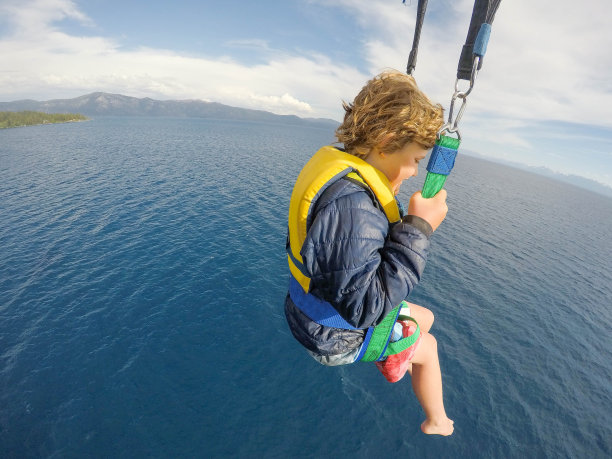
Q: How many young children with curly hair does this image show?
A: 1